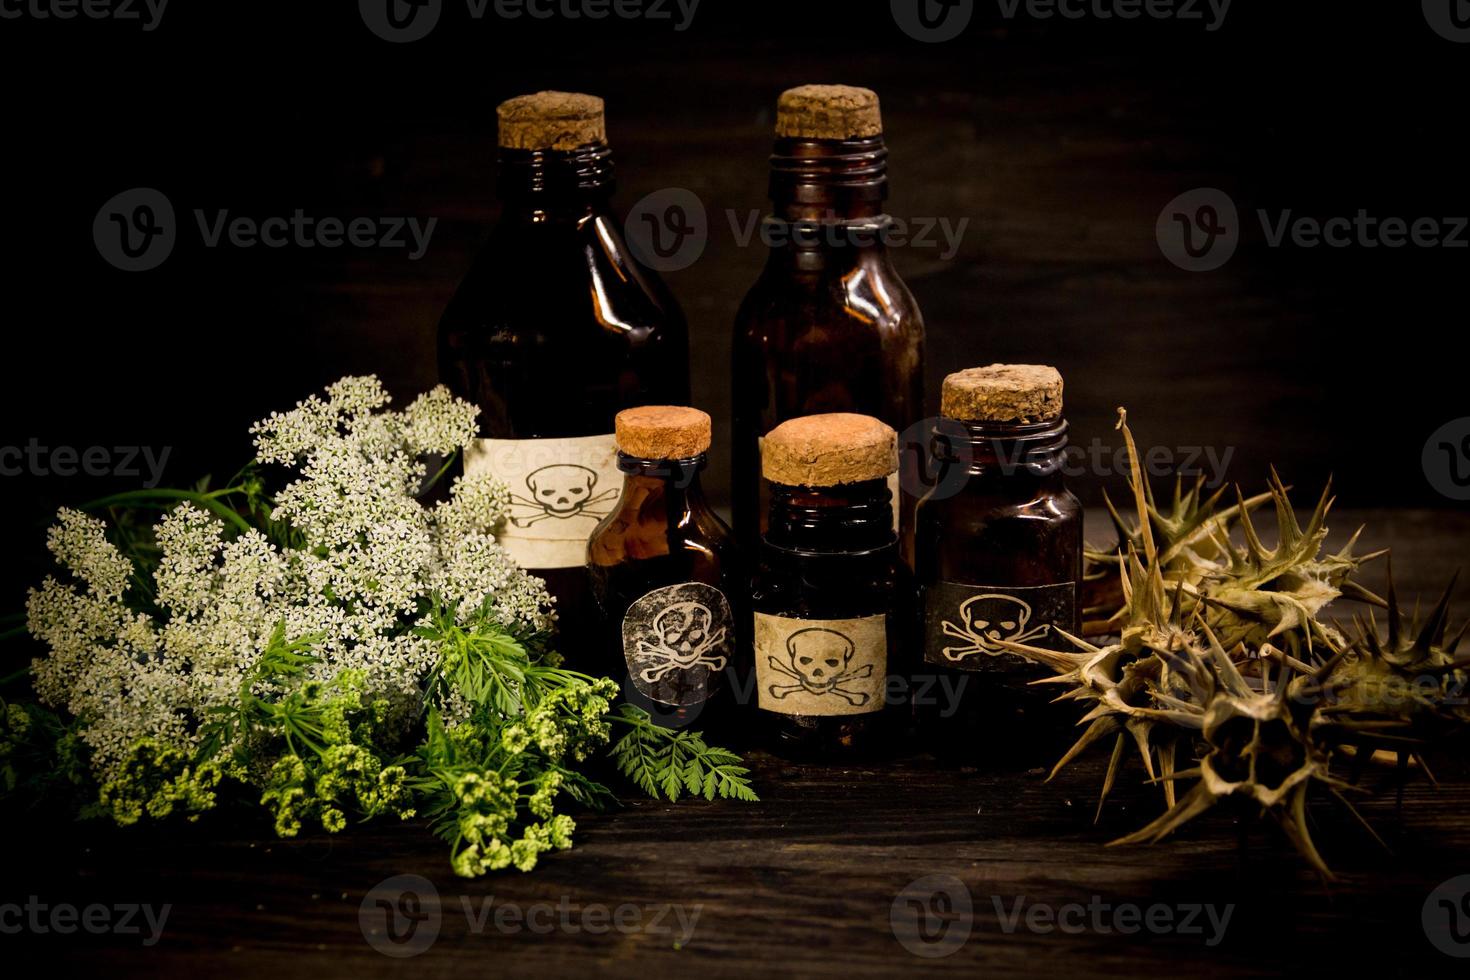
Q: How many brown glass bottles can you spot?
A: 5